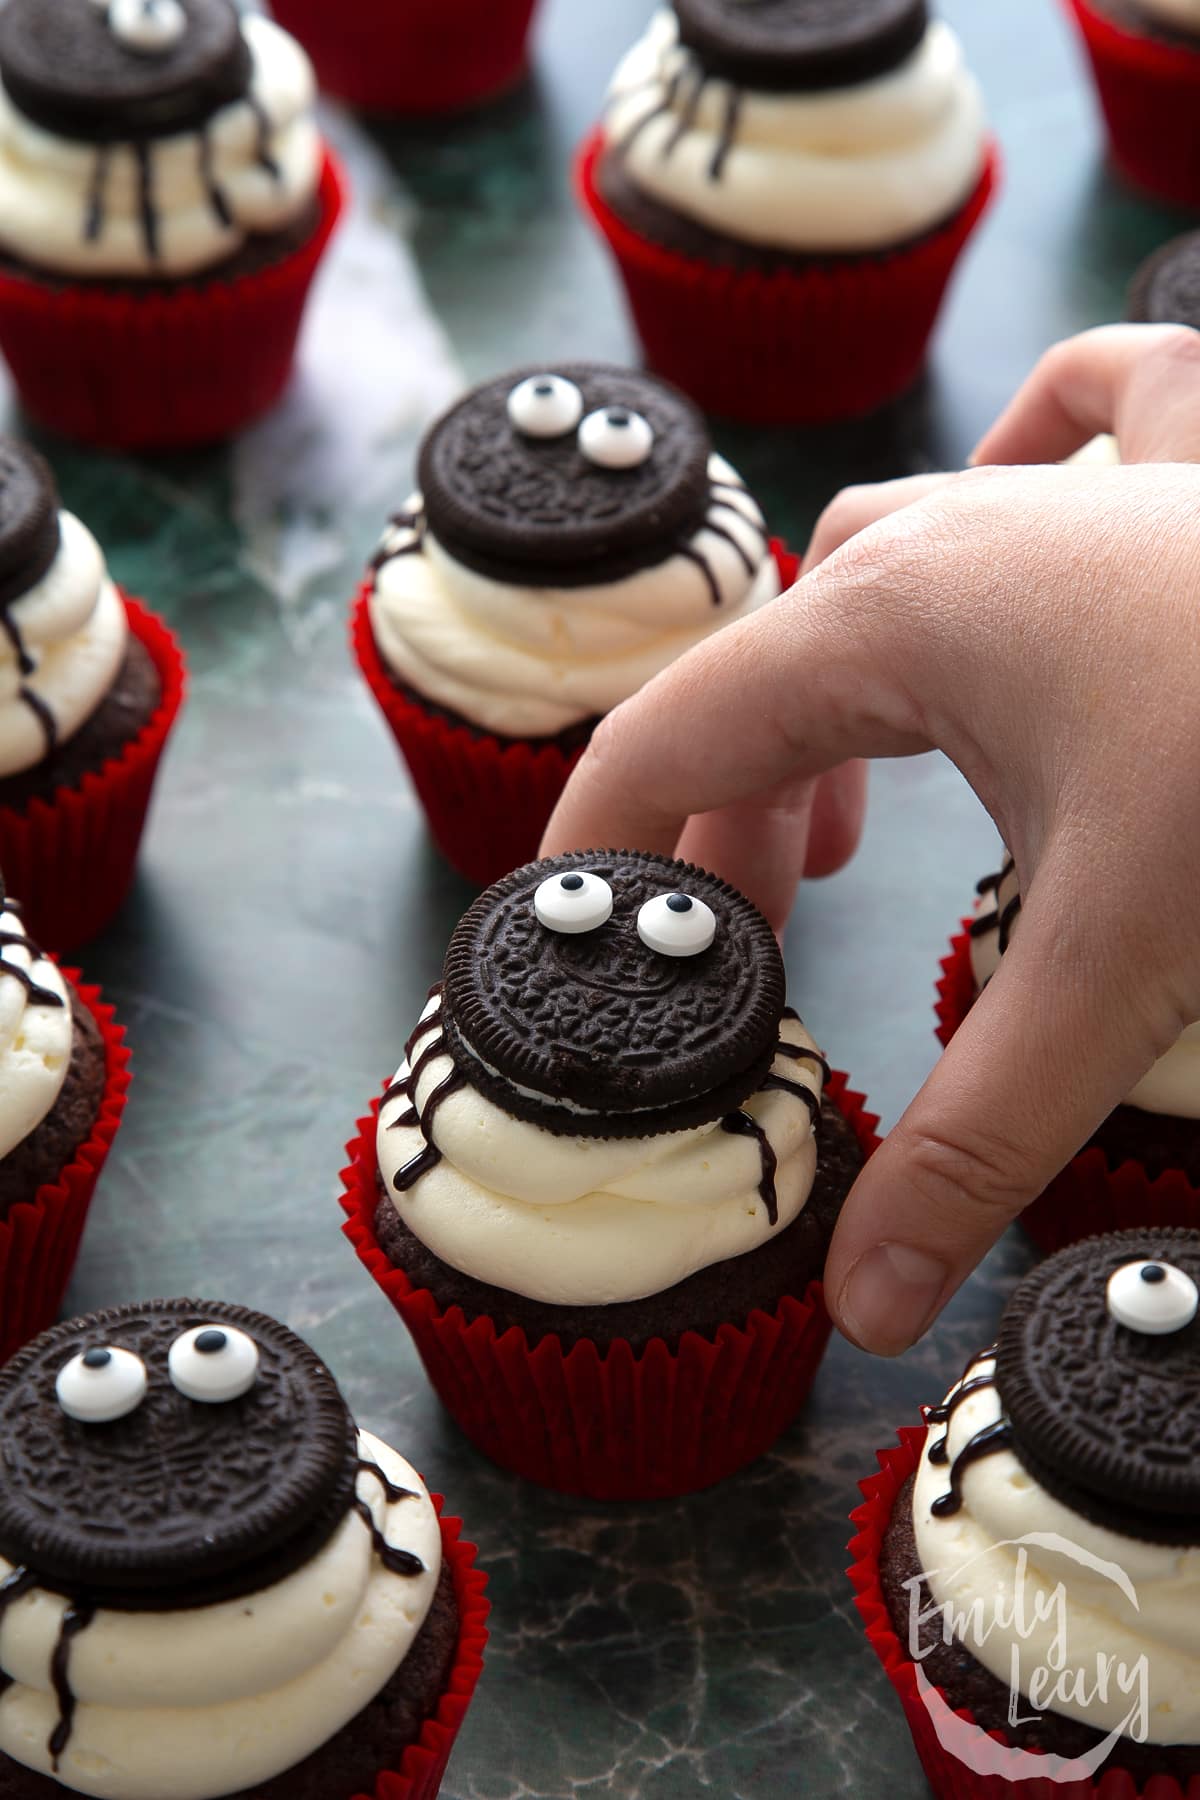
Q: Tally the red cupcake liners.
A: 11